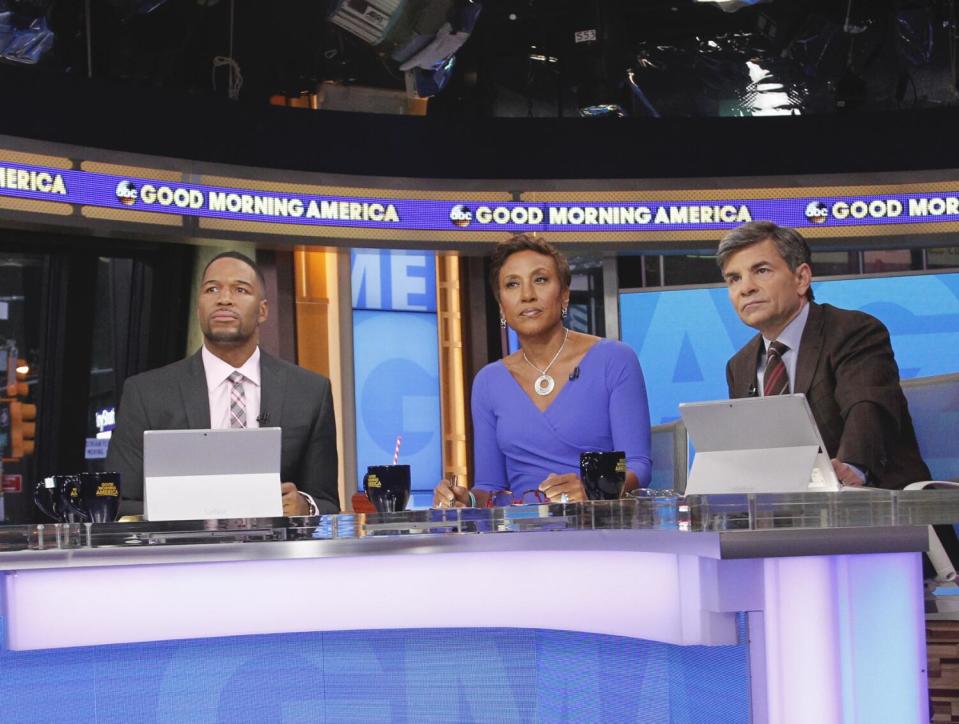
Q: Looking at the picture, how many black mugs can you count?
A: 4